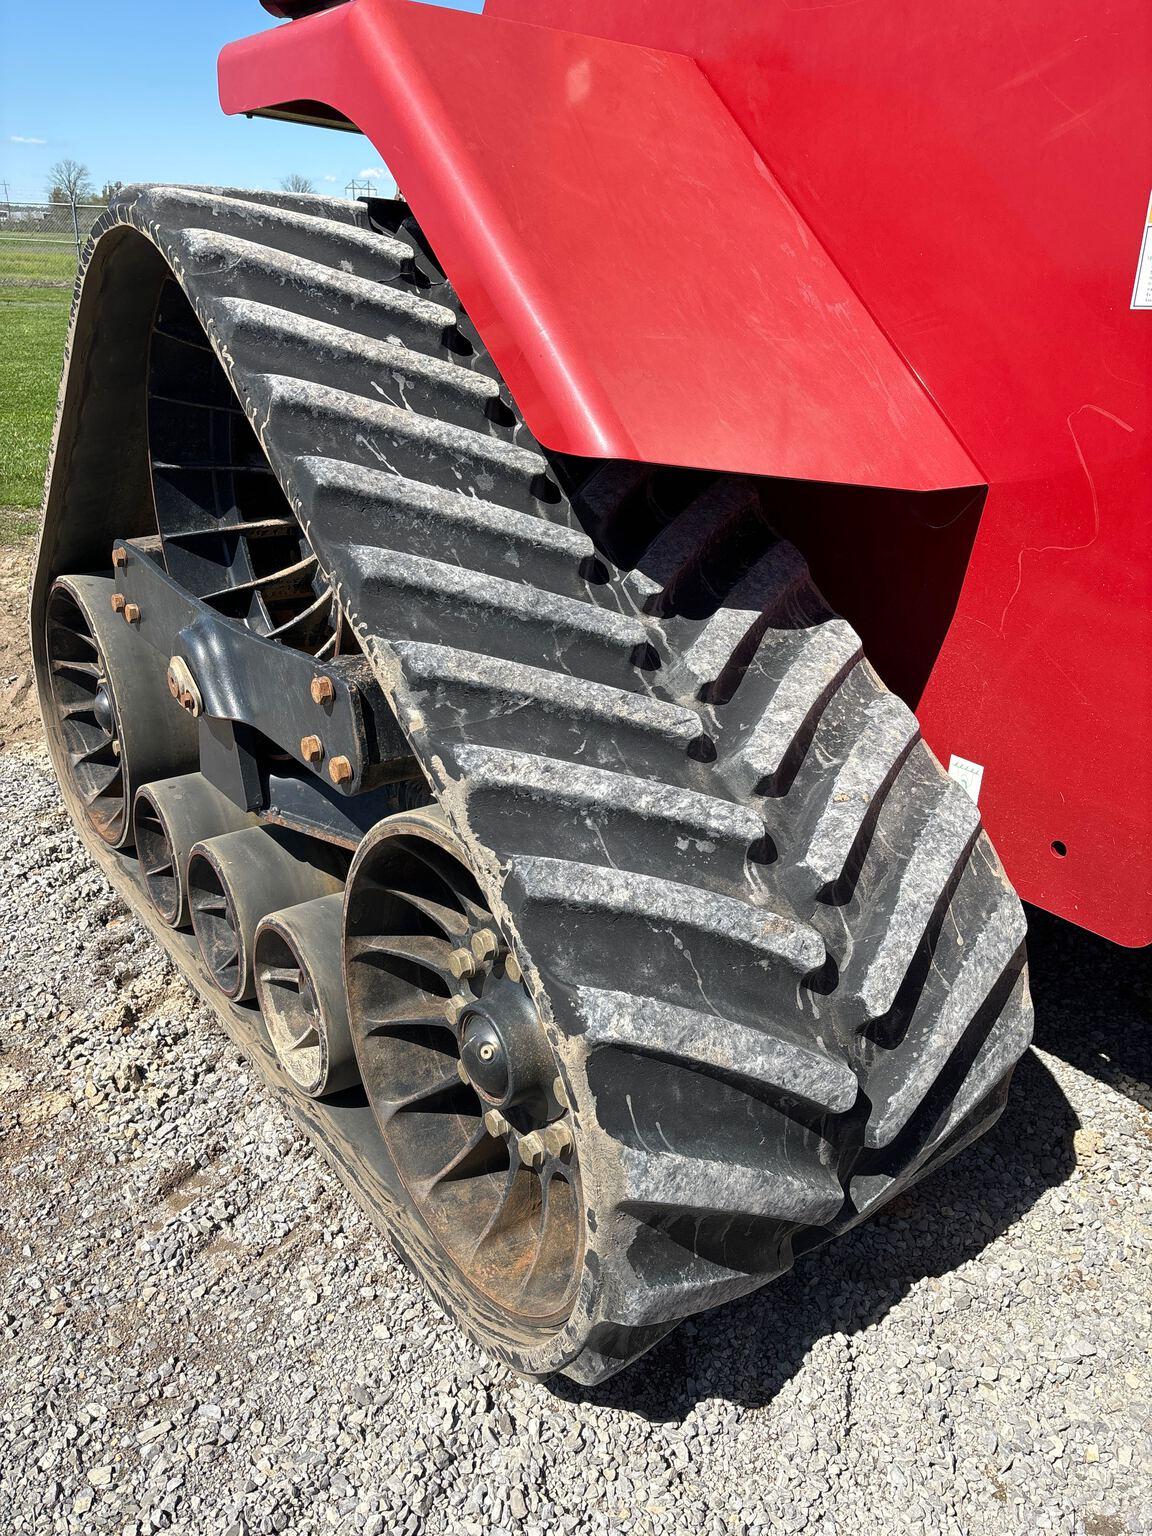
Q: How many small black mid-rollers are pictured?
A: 3